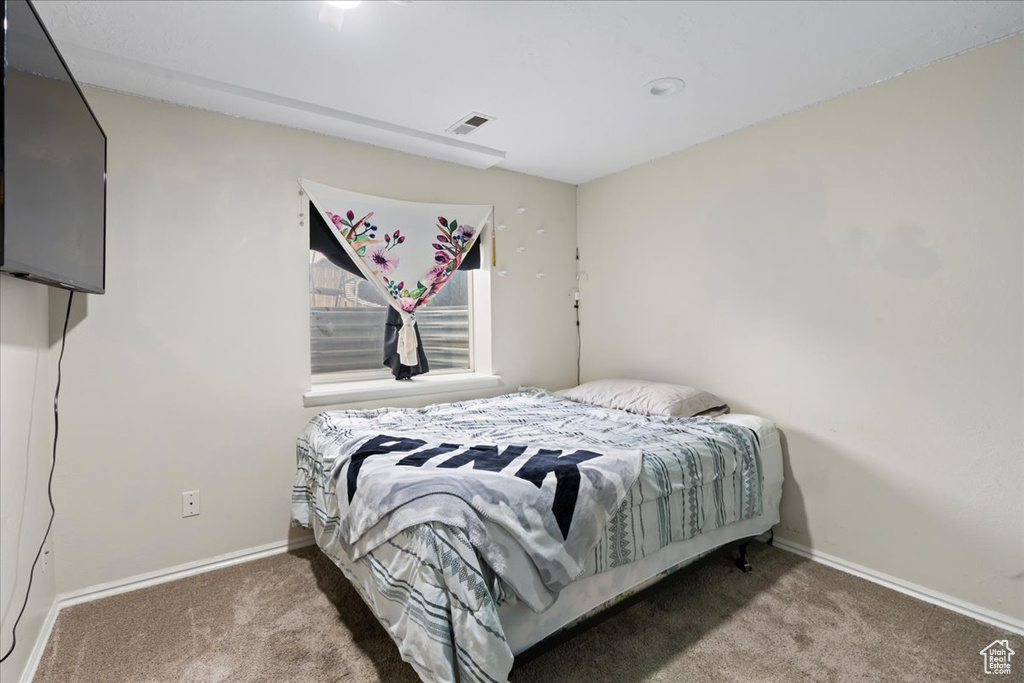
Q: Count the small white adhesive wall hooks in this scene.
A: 6